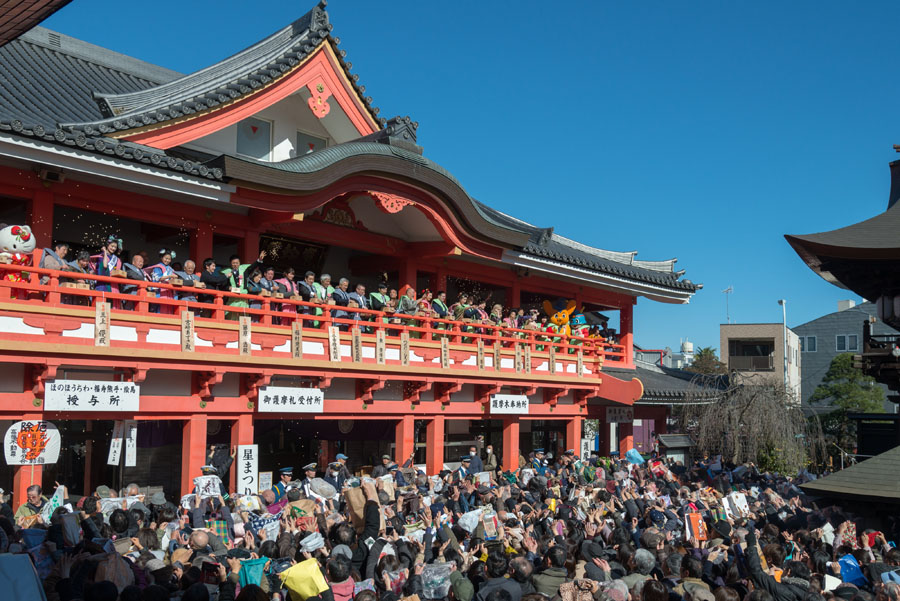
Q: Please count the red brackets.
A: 12